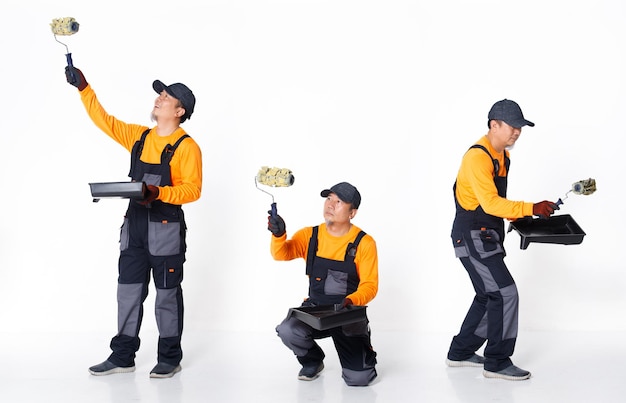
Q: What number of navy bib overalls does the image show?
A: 3